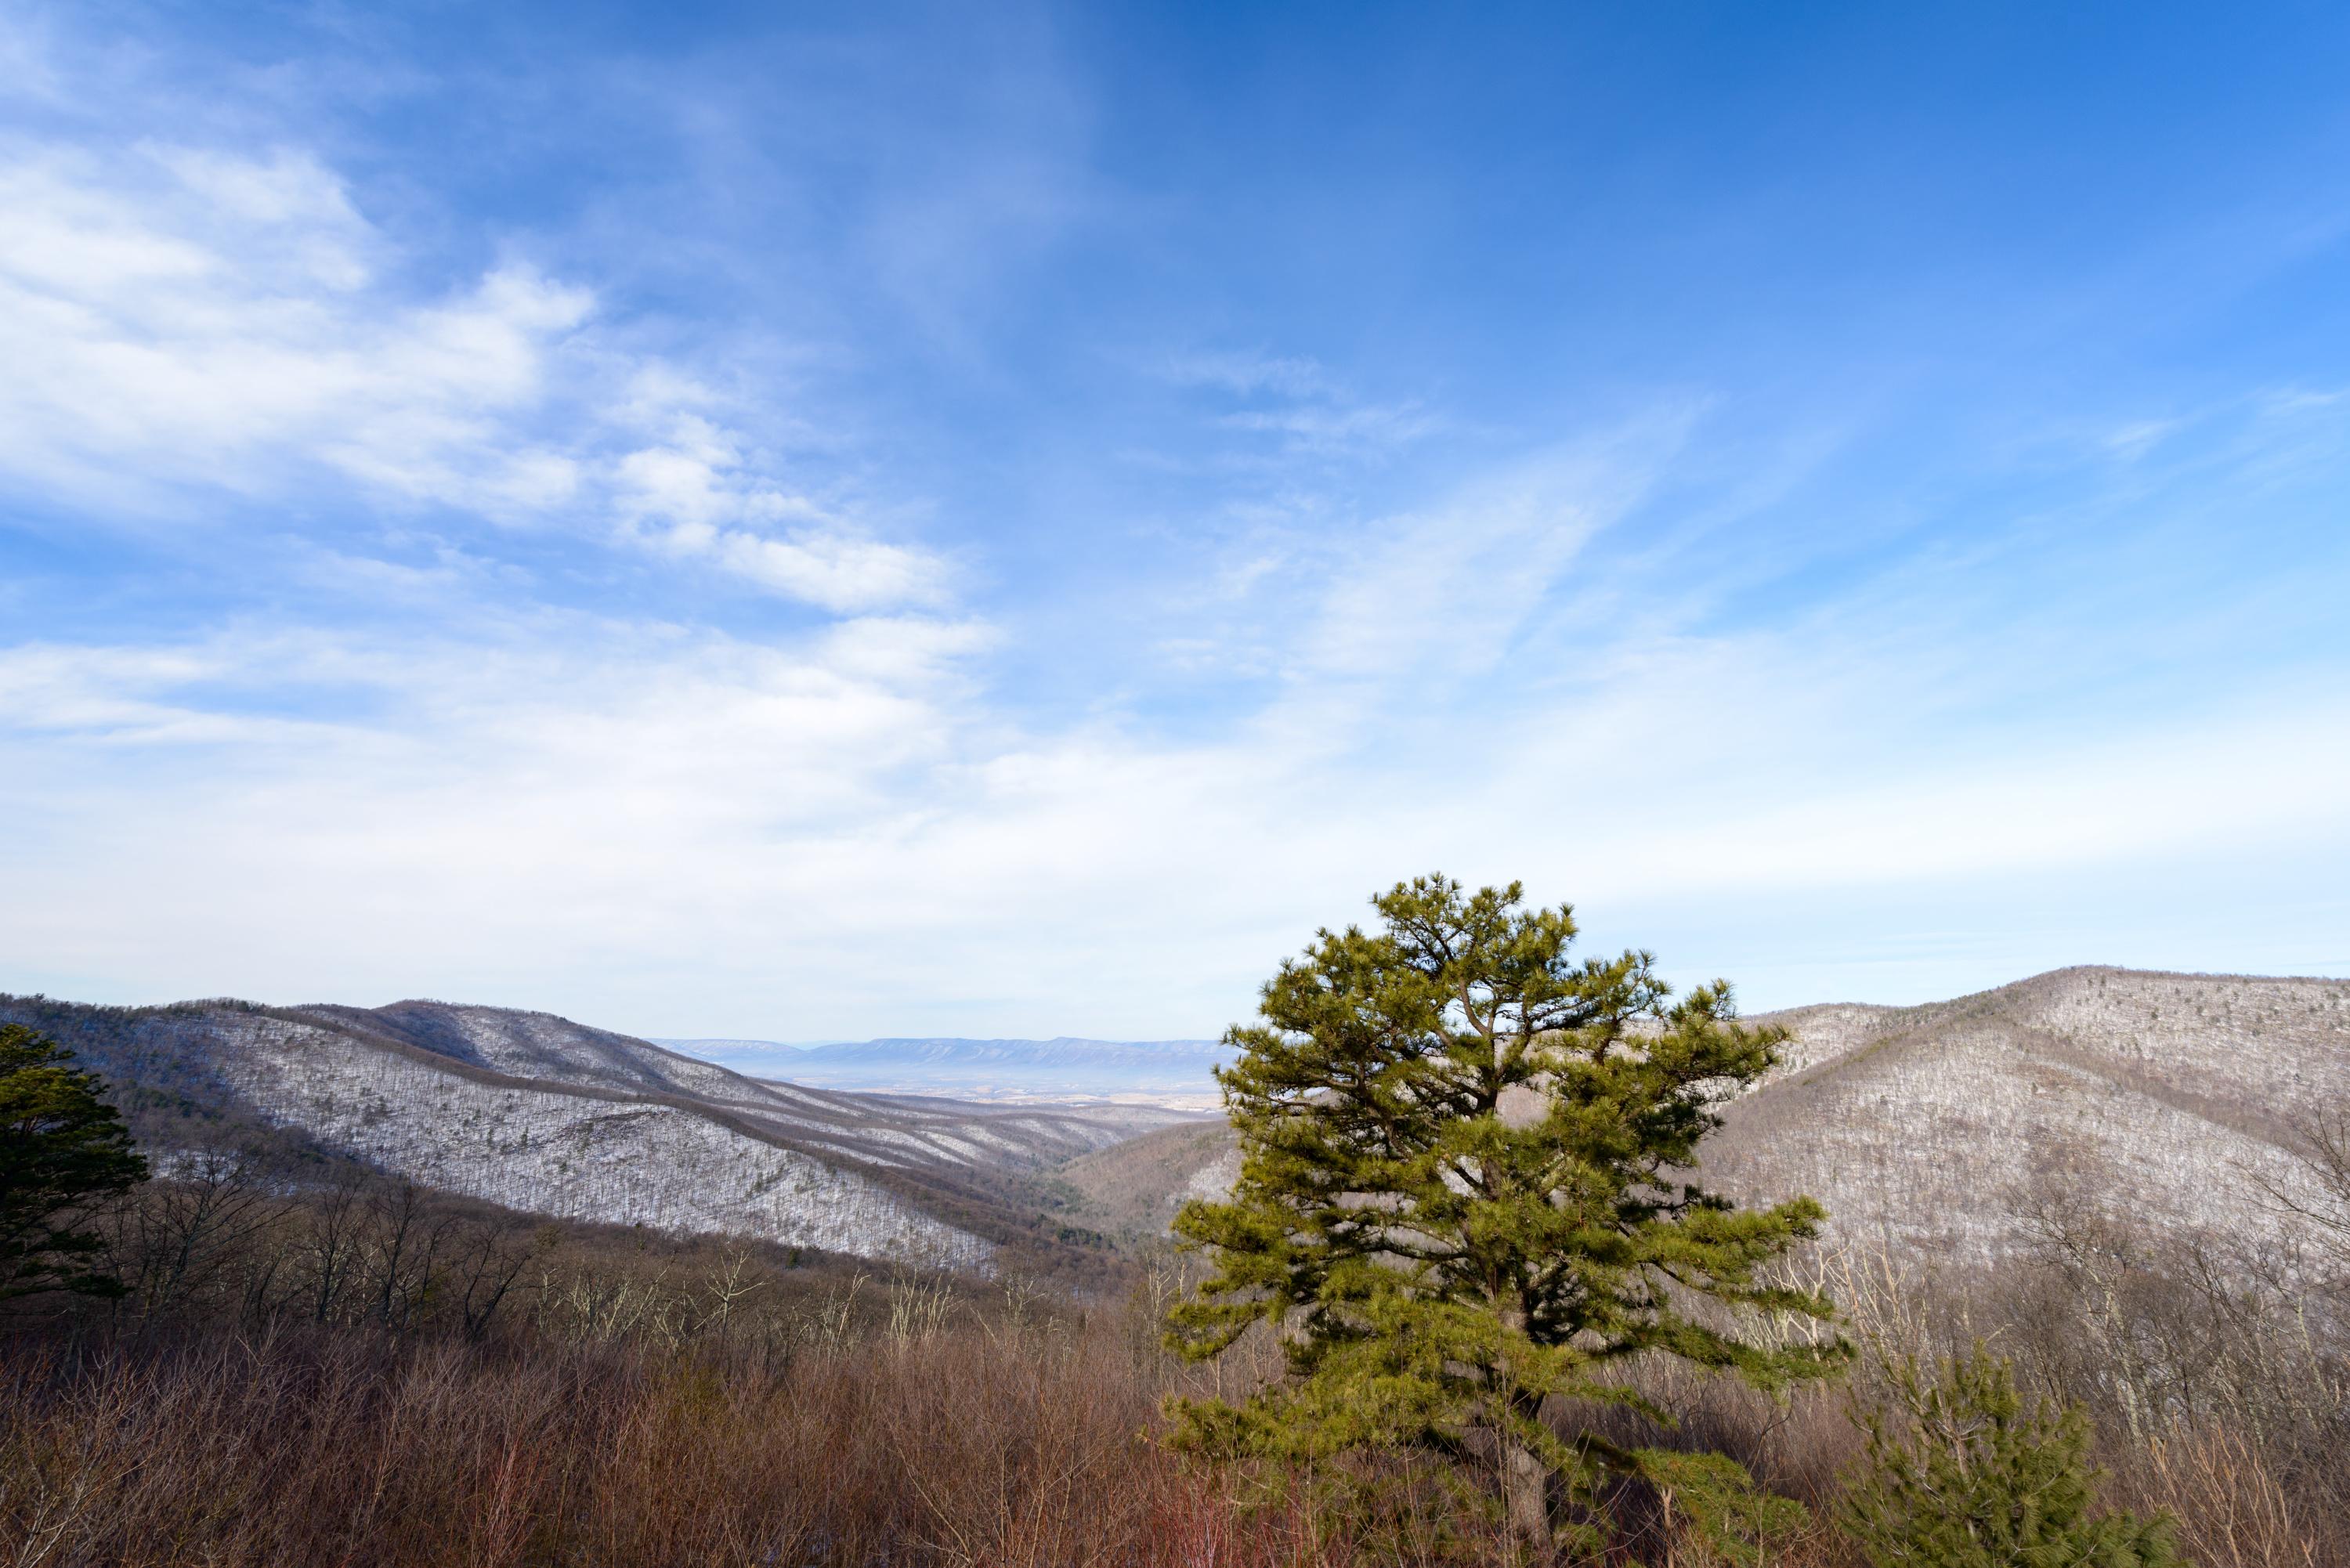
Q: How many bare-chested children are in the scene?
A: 0